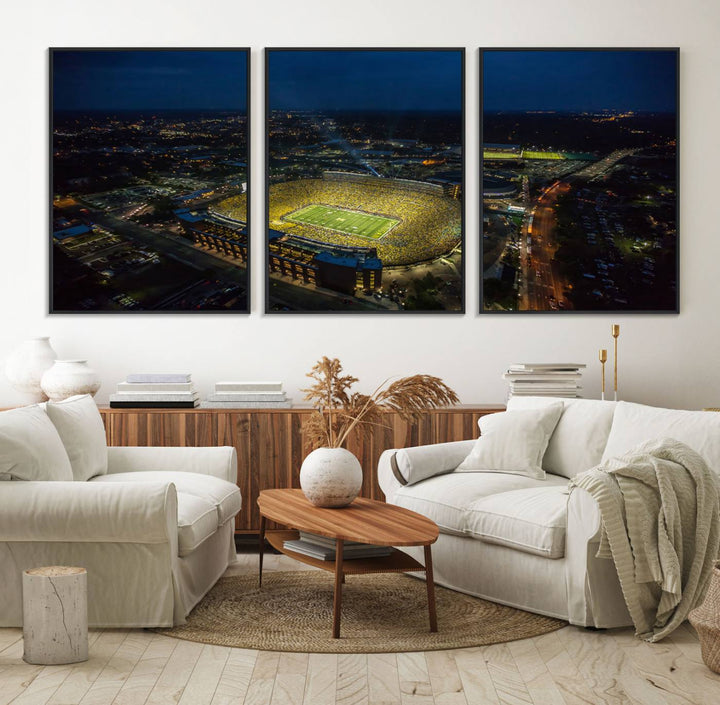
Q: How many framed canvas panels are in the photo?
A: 3